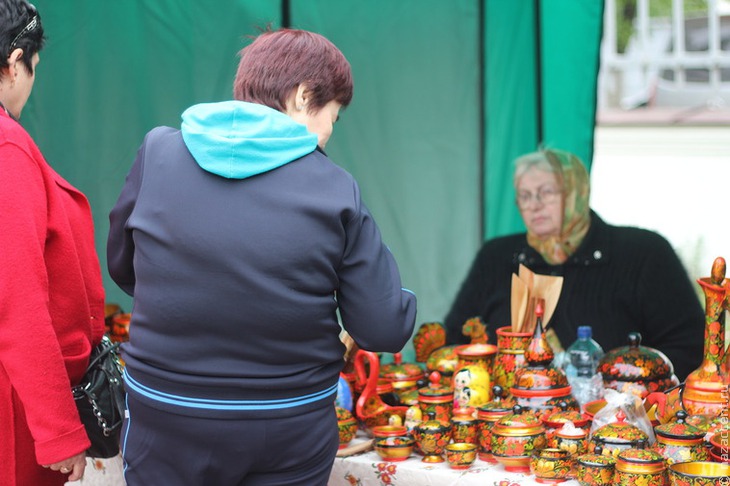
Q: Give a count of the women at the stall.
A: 3